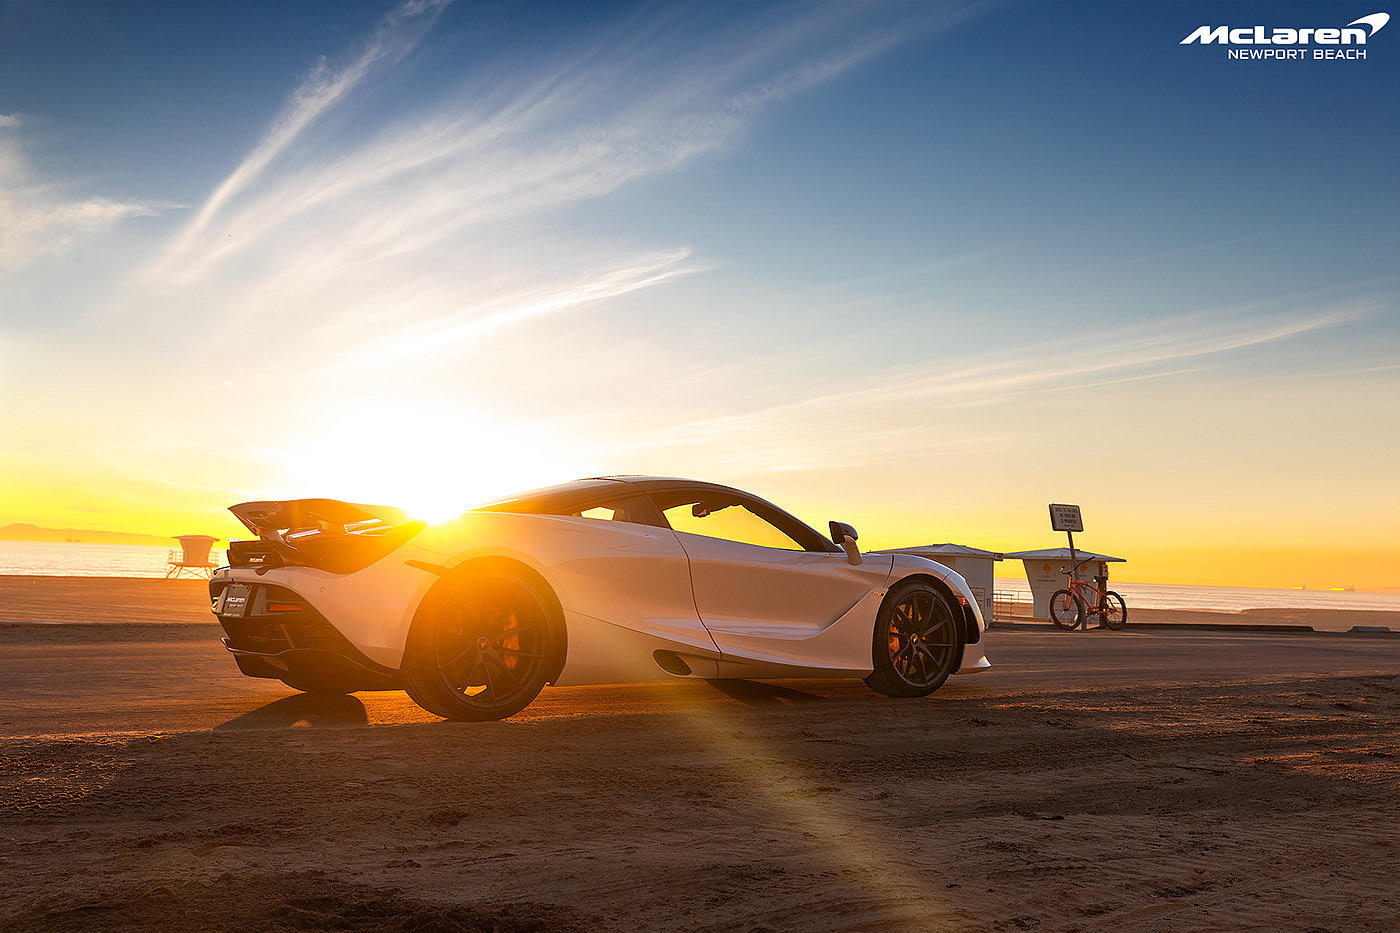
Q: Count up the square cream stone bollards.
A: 0